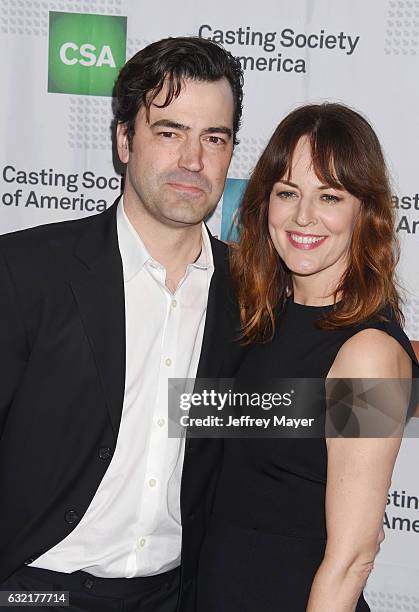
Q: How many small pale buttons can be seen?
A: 5